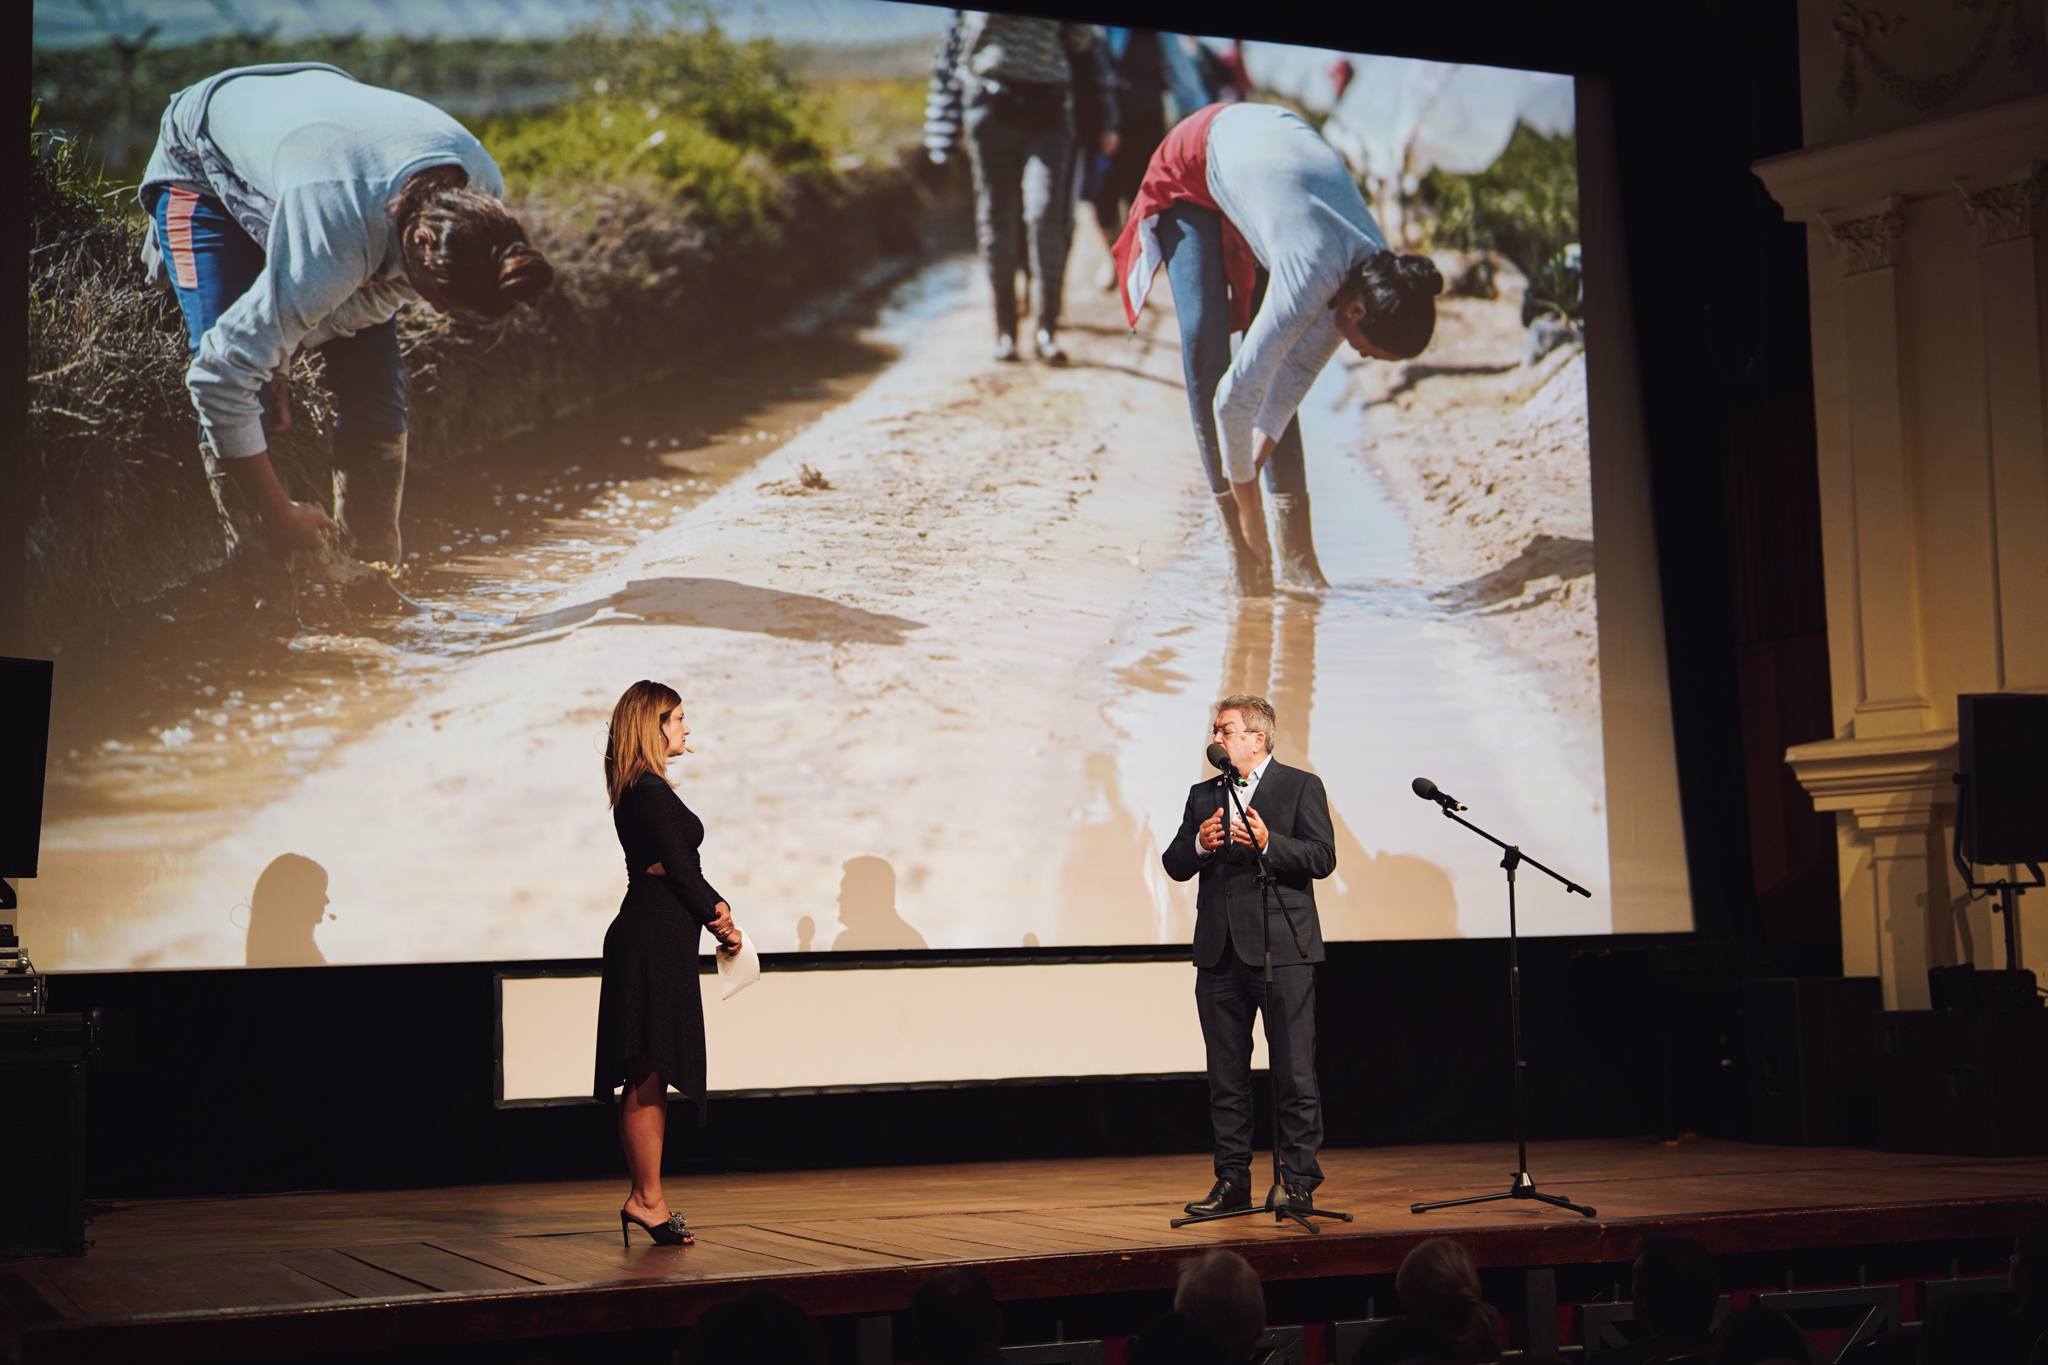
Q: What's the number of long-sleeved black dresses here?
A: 1